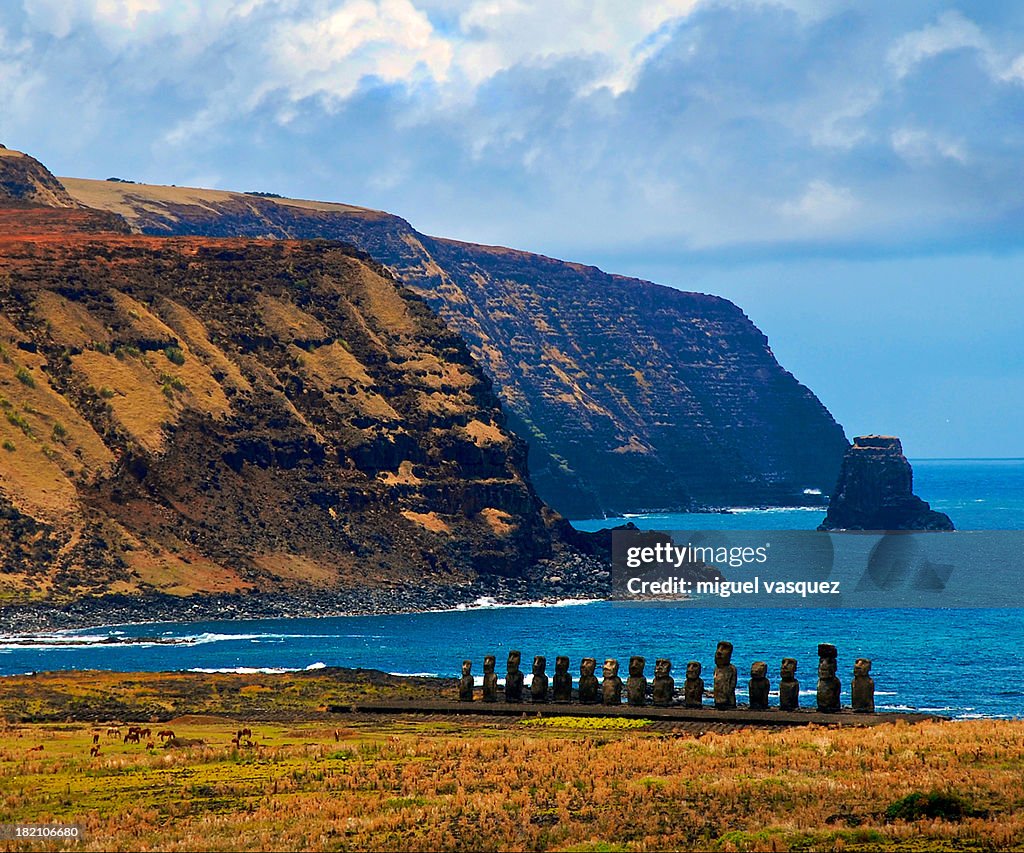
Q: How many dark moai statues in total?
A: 15